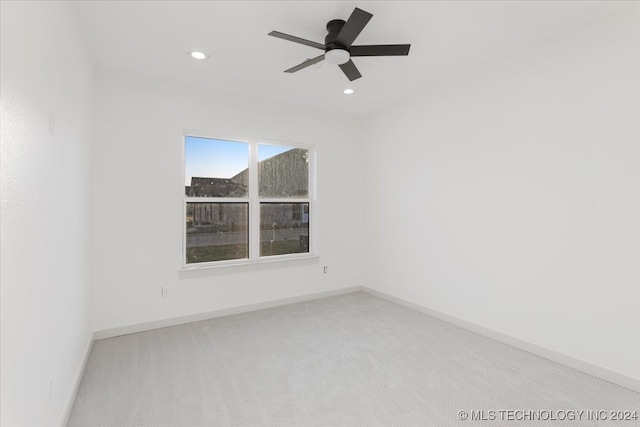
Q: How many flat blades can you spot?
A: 5